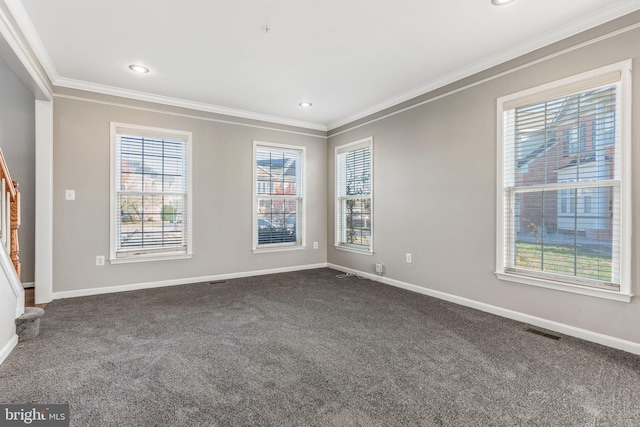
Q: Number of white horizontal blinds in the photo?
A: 4